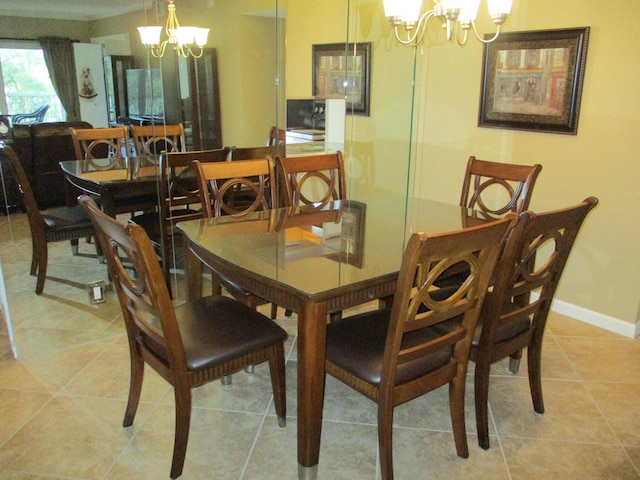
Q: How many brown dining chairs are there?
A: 6